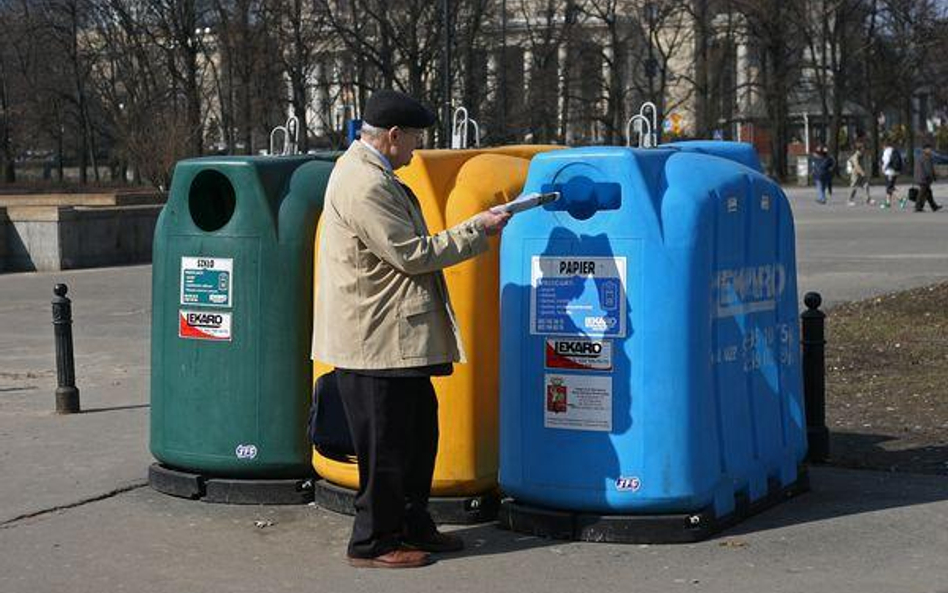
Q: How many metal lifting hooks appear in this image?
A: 6